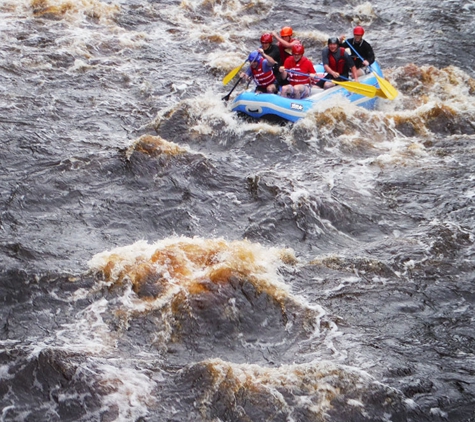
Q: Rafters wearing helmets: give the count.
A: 6